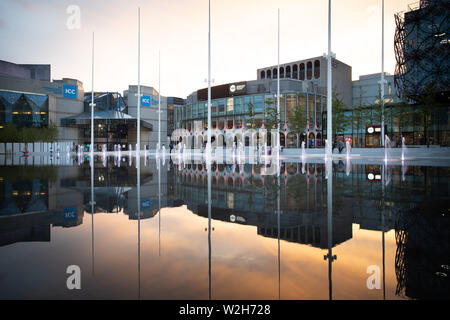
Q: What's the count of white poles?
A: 7